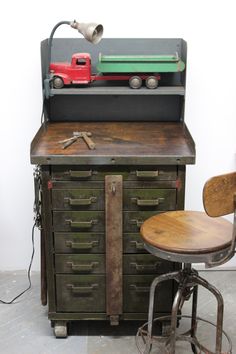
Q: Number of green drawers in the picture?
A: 11